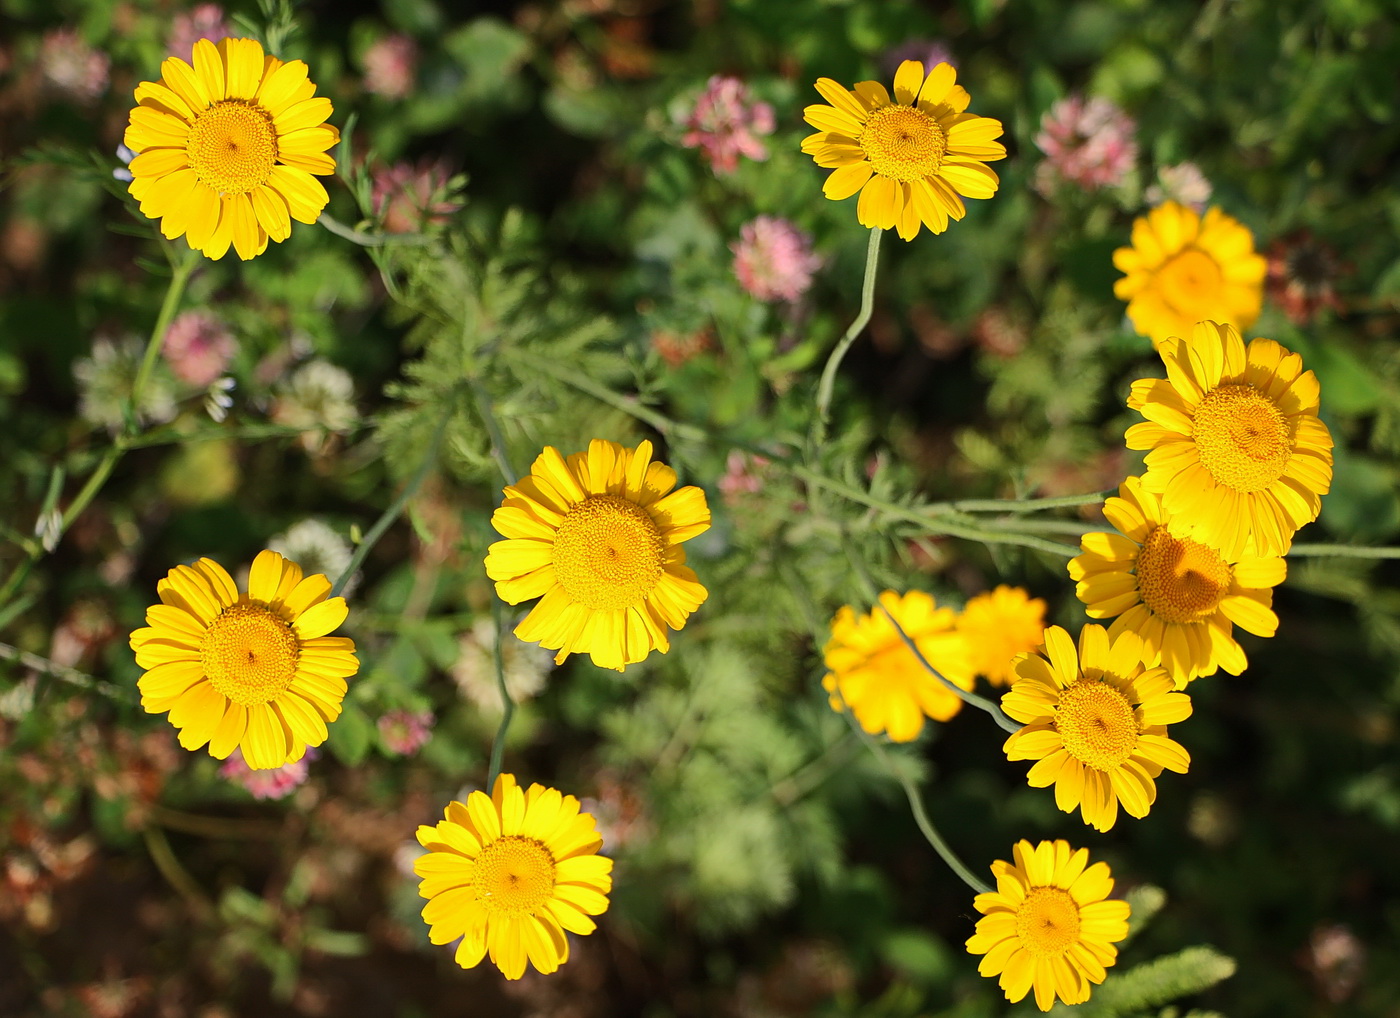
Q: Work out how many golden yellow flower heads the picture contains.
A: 12